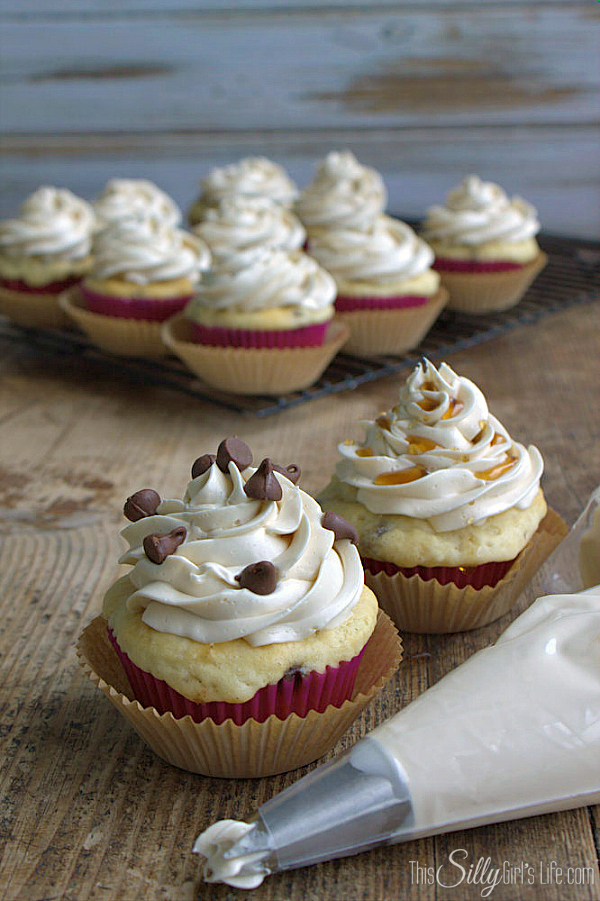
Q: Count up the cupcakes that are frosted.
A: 11